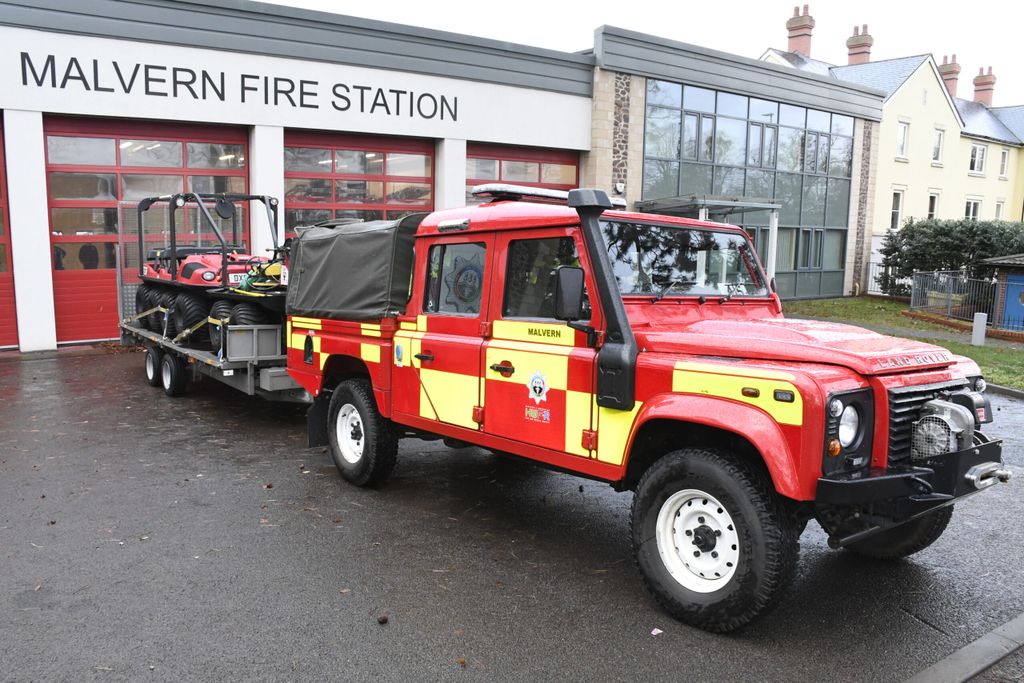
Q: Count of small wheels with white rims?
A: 2